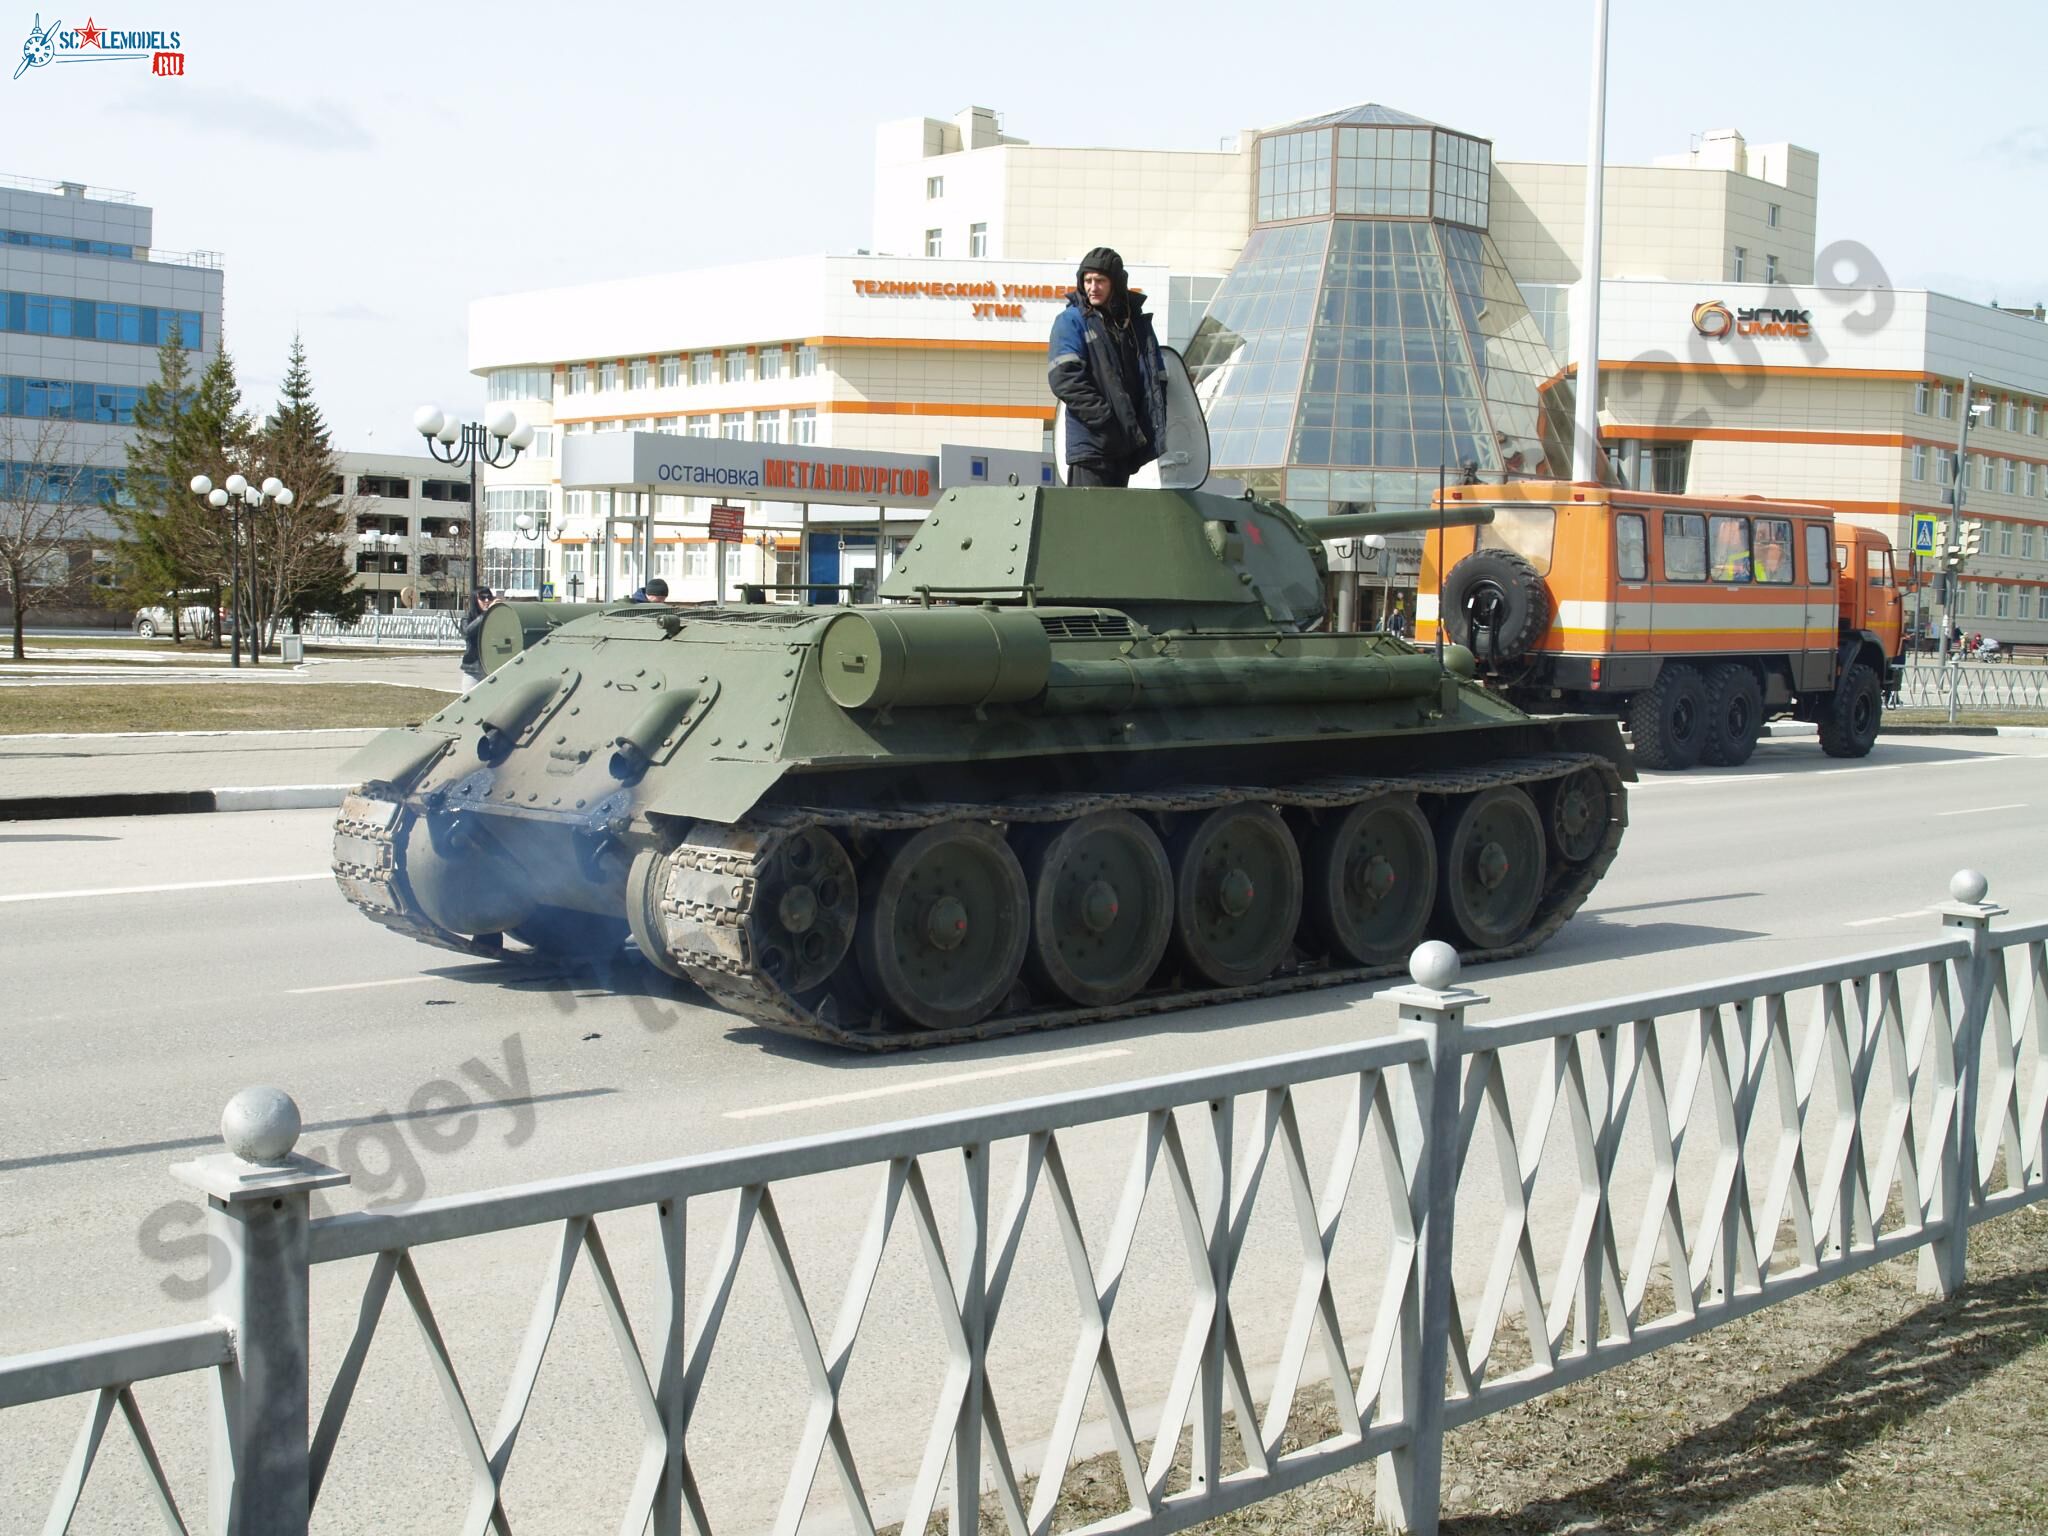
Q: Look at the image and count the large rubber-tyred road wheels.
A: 5